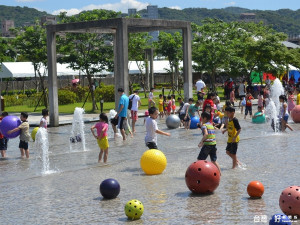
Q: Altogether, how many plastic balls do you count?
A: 13